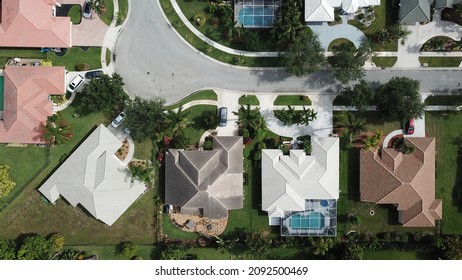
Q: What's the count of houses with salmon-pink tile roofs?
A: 2